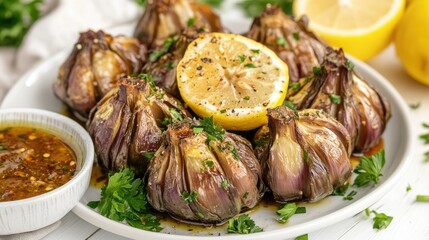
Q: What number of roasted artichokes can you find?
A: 8